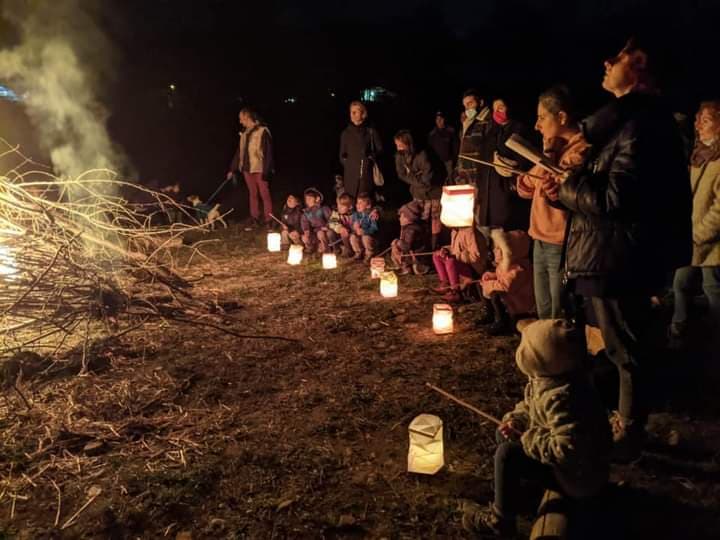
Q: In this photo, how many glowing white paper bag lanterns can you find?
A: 8